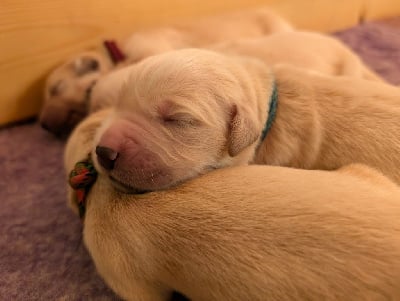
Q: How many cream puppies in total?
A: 4